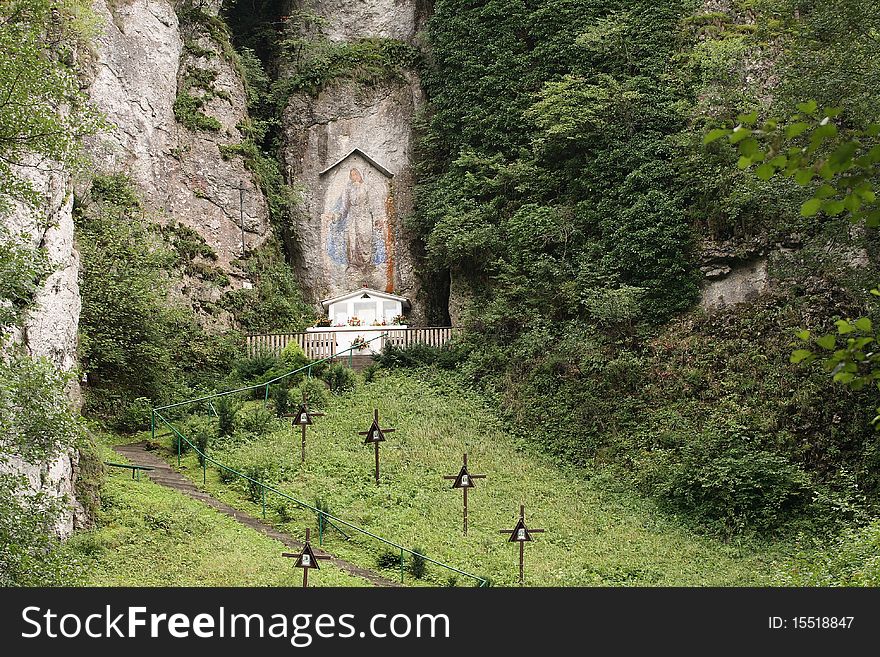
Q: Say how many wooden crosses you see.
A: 5